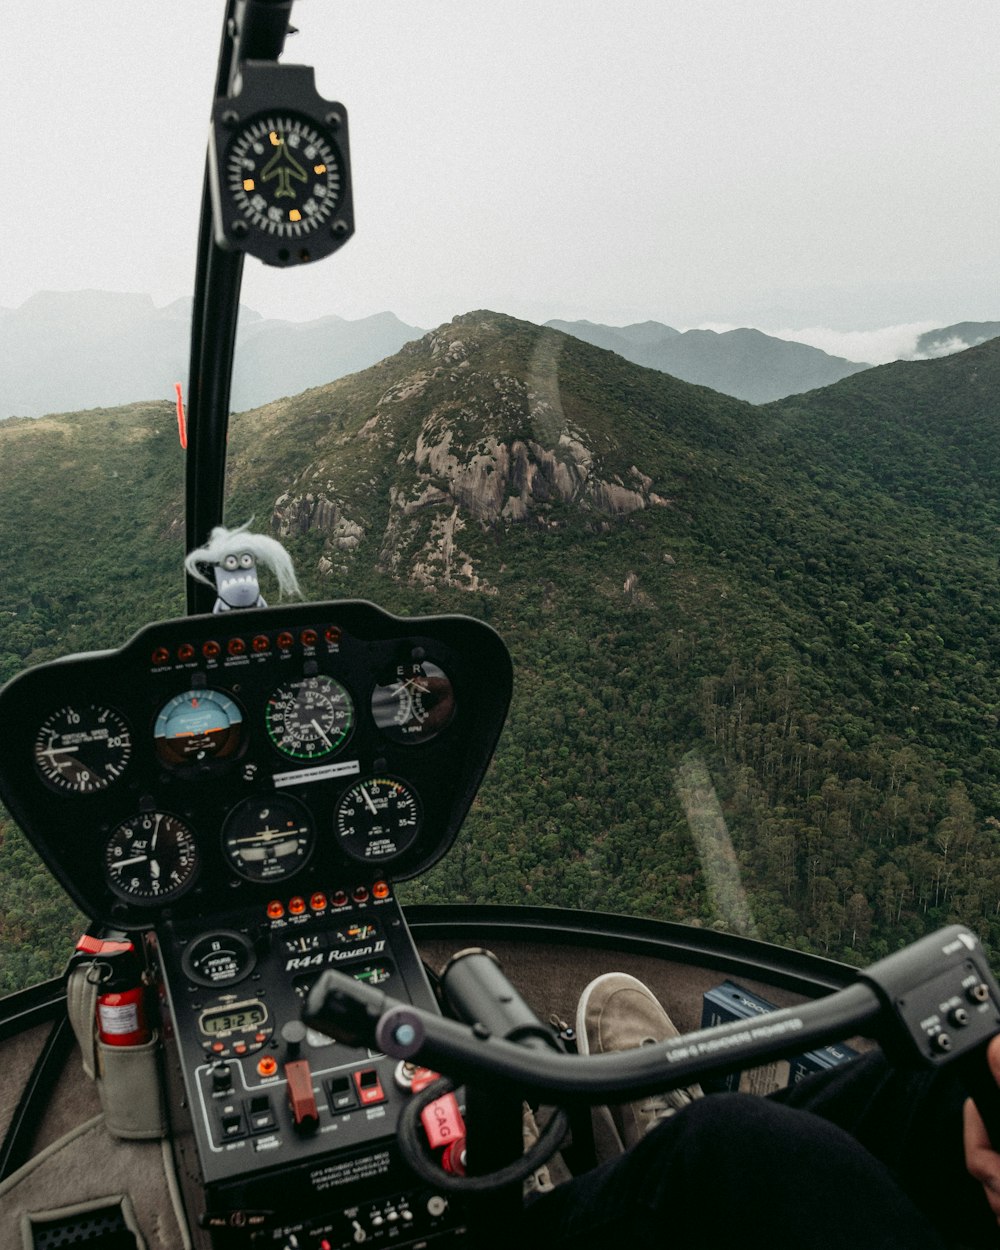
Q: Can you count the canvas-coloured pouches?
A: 1